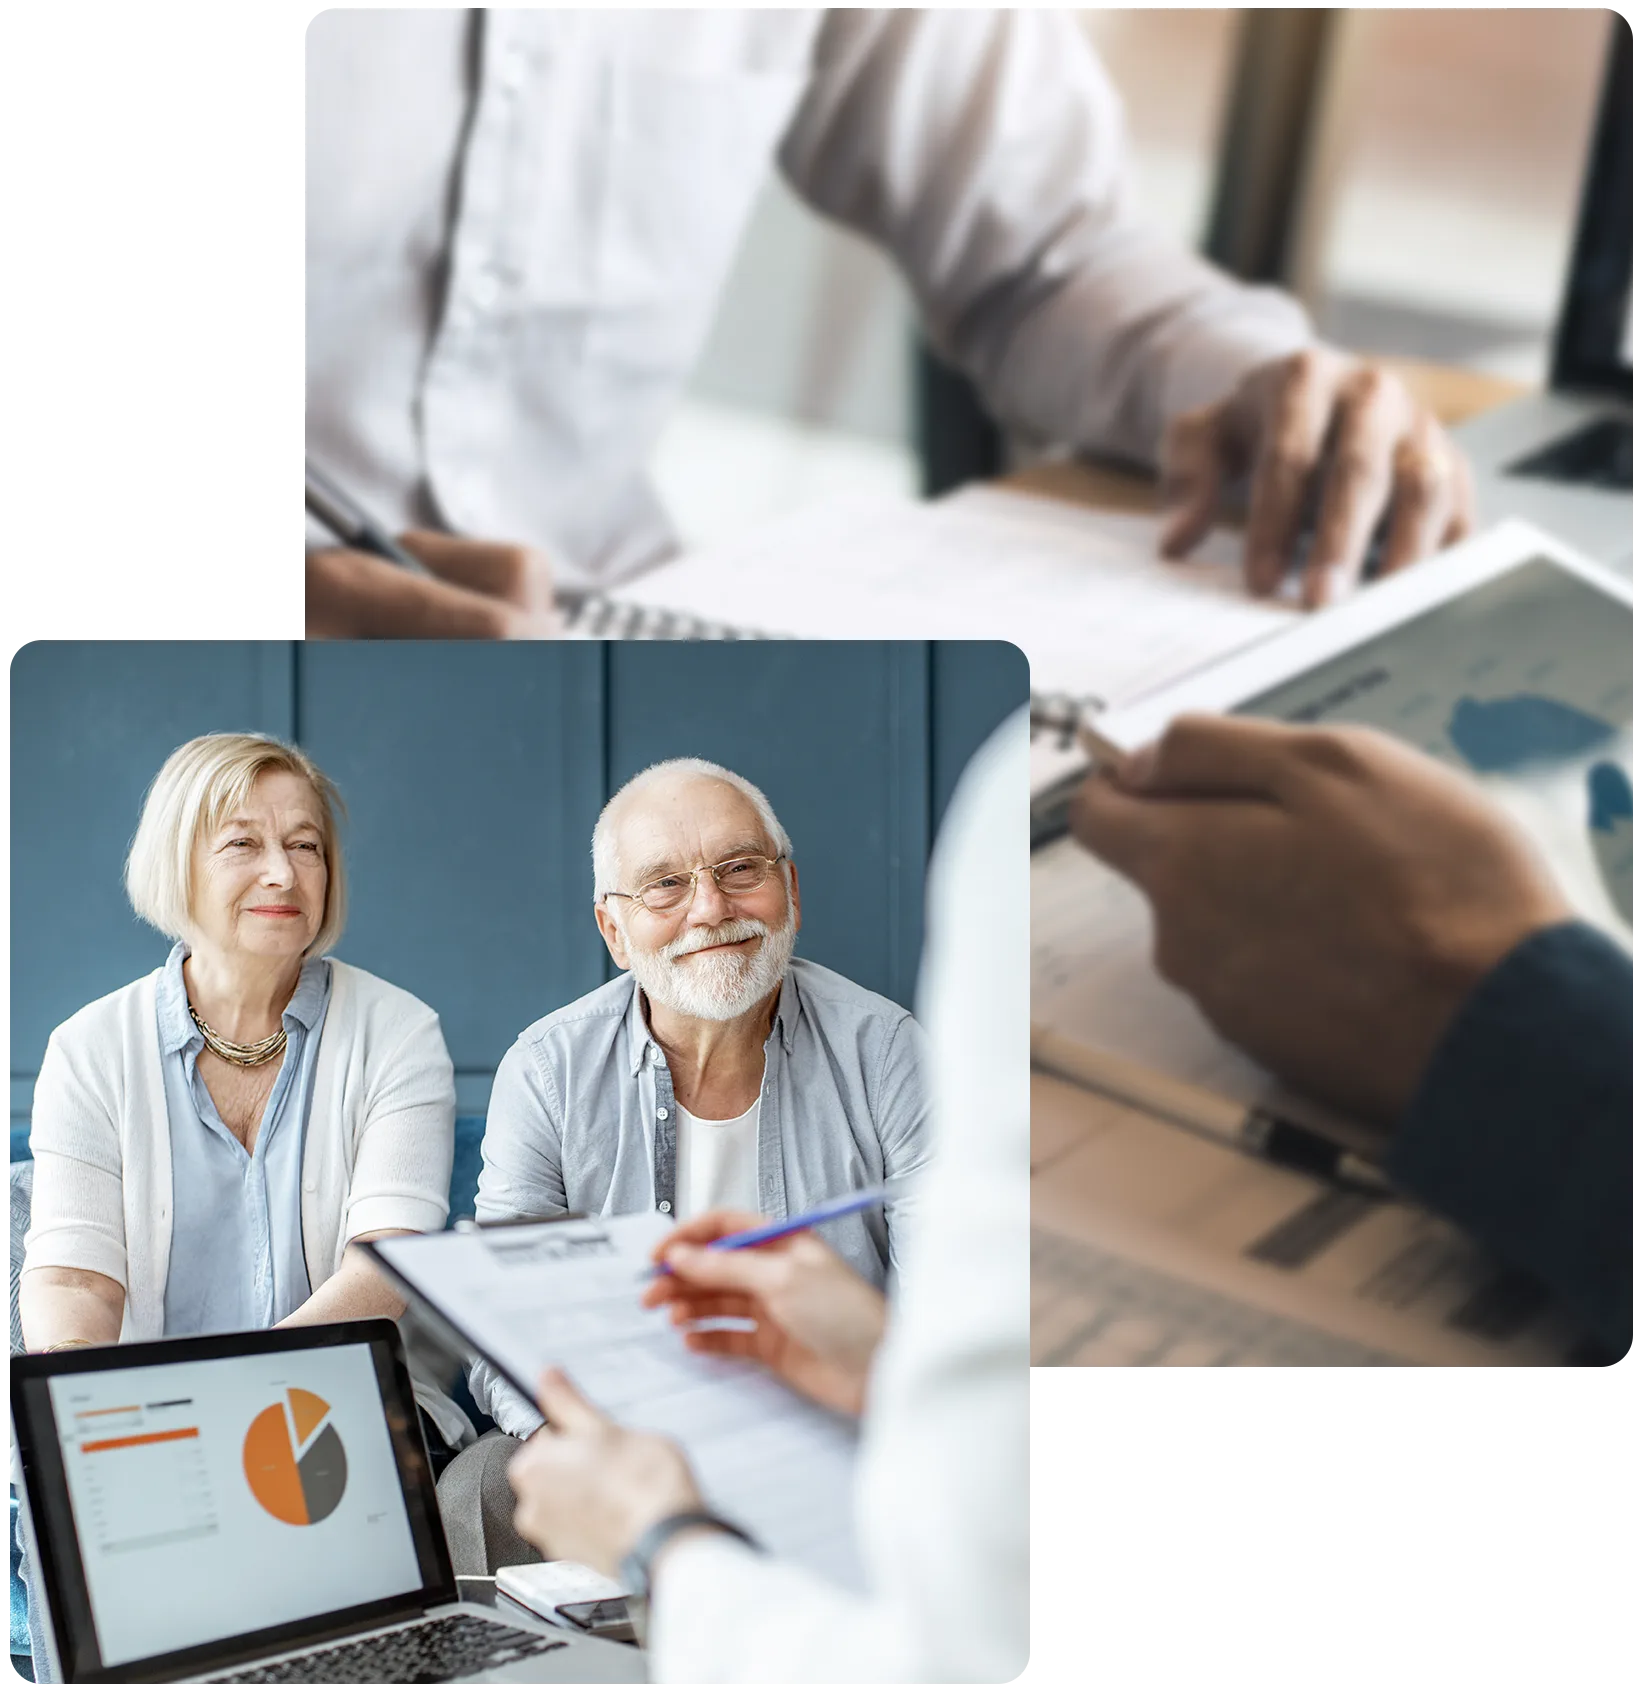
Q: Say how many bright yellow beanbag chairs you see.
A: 0